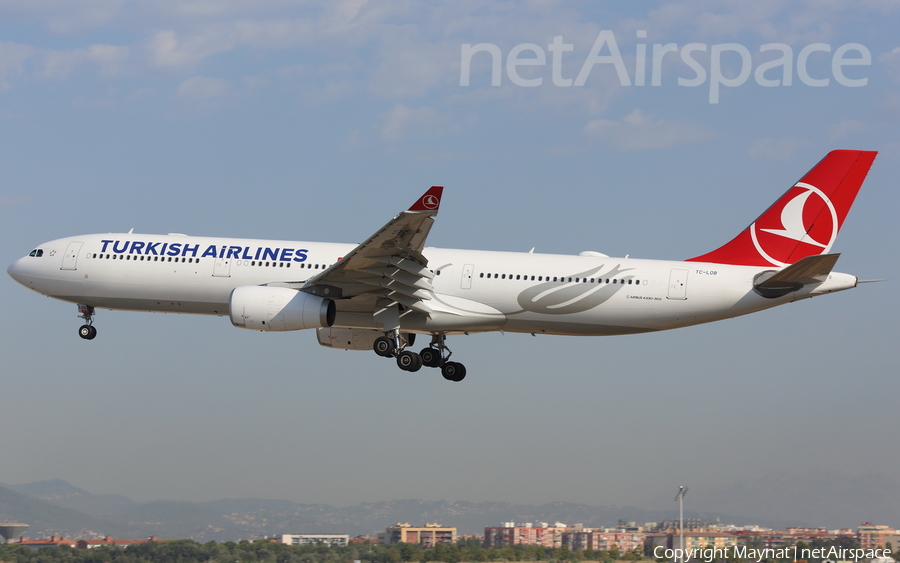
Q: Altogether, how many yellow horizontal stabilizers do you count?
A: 0